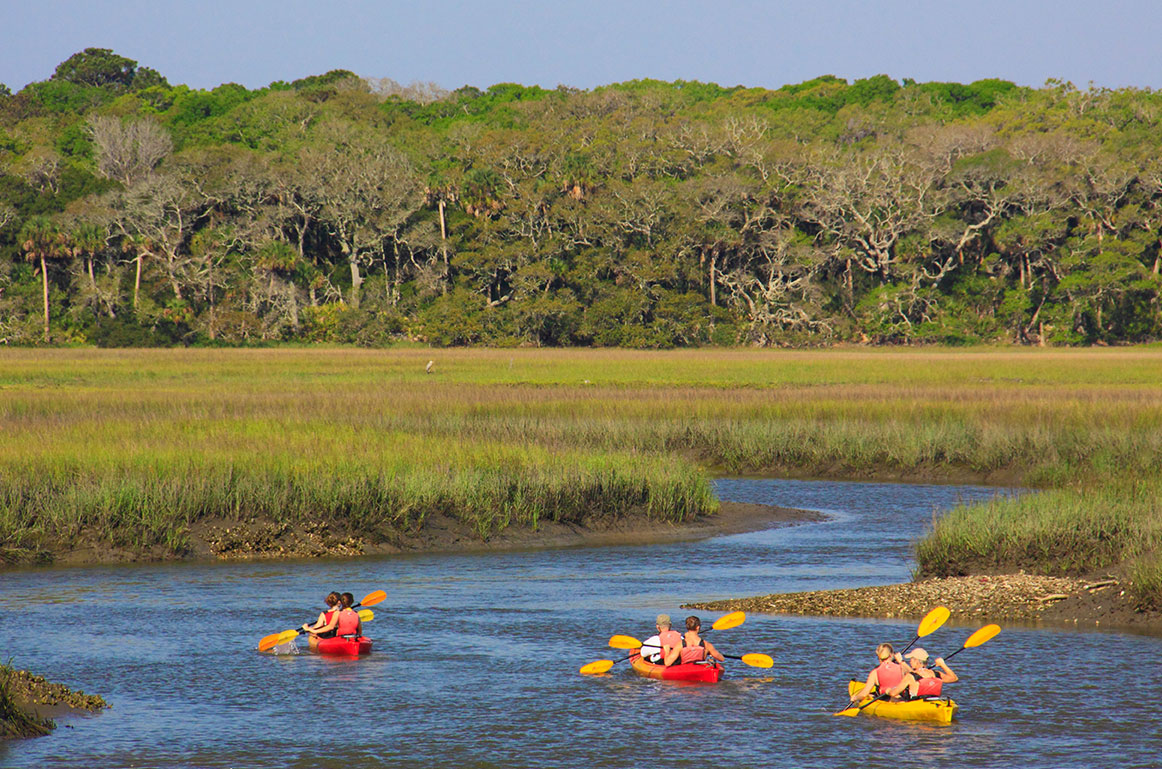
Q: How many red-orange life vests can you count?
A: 6